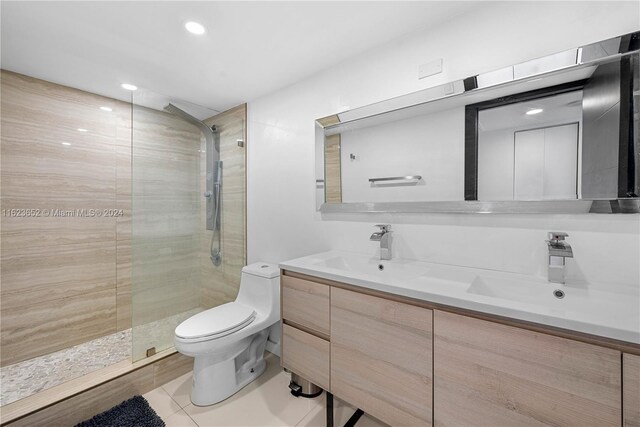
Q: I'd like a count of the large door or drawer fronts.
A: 2